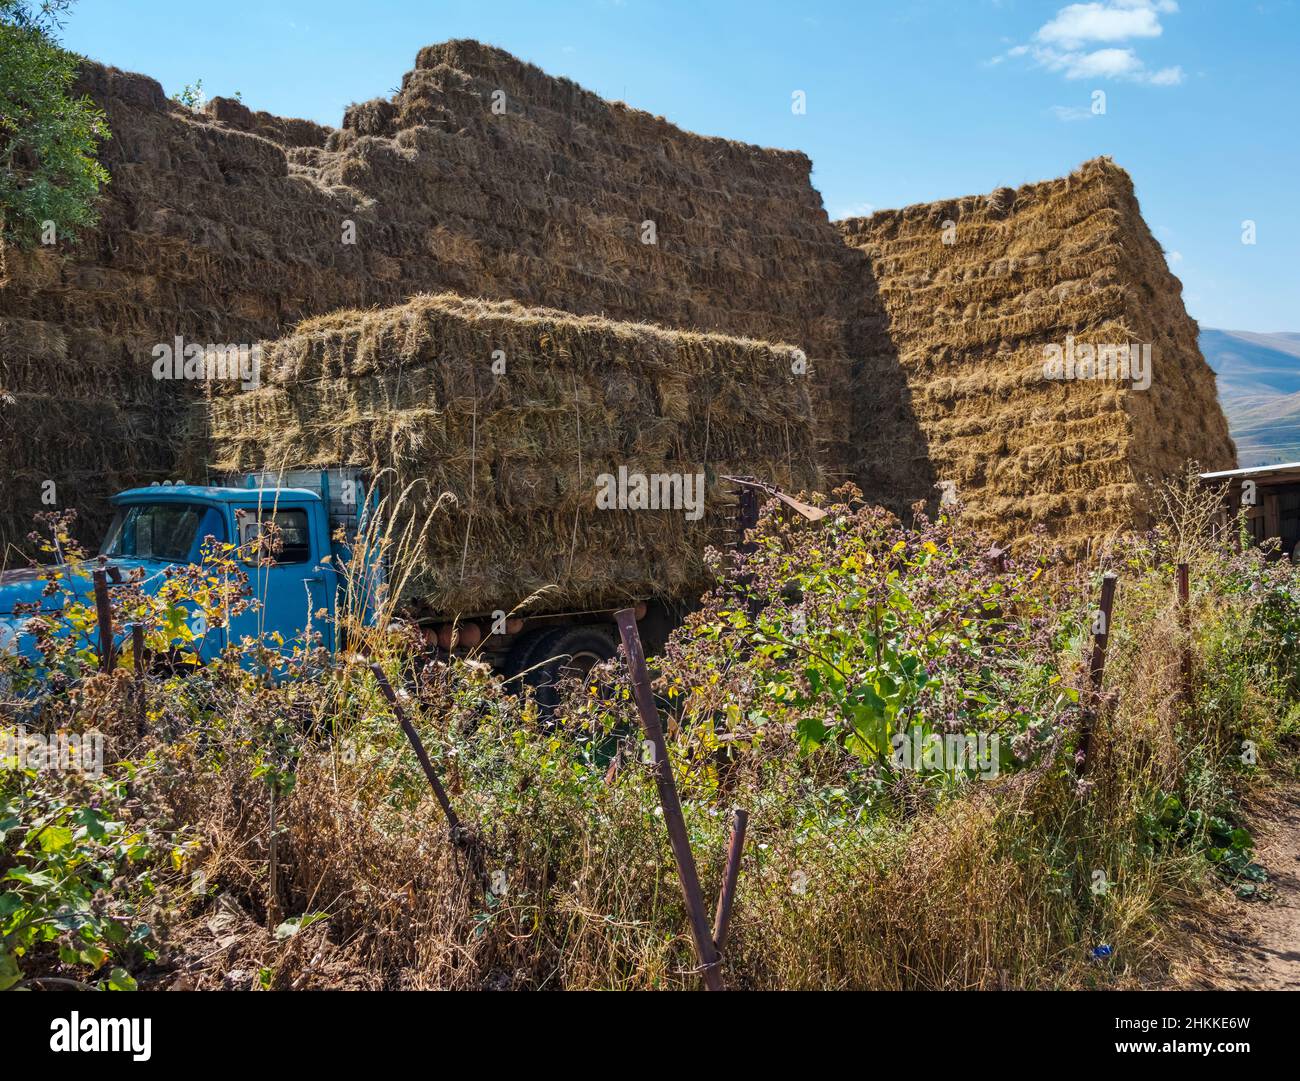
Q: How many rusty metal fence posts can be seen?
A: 7